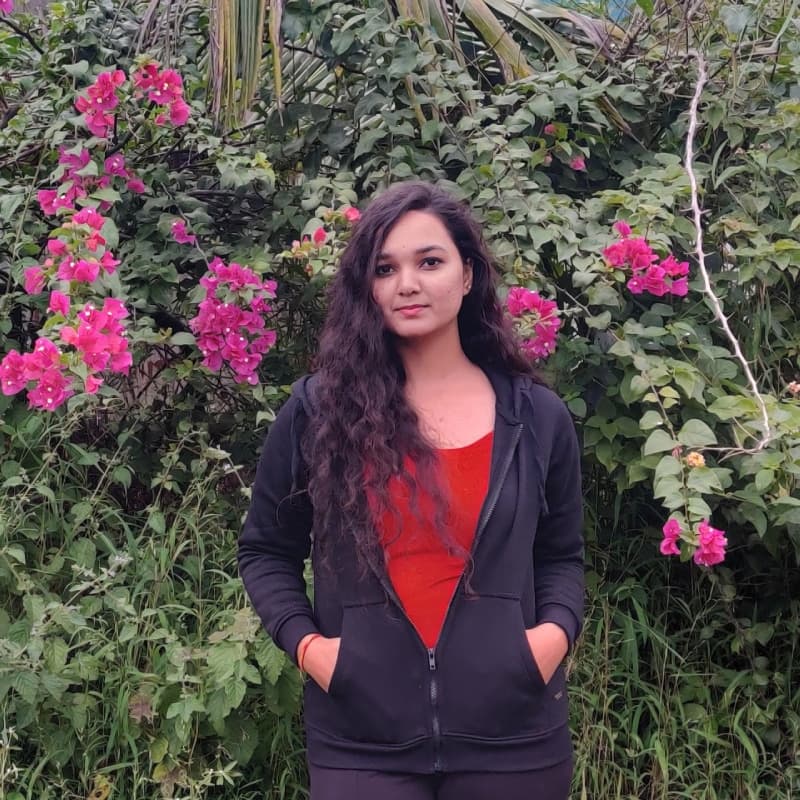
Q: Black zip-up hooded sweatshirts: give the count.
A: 1